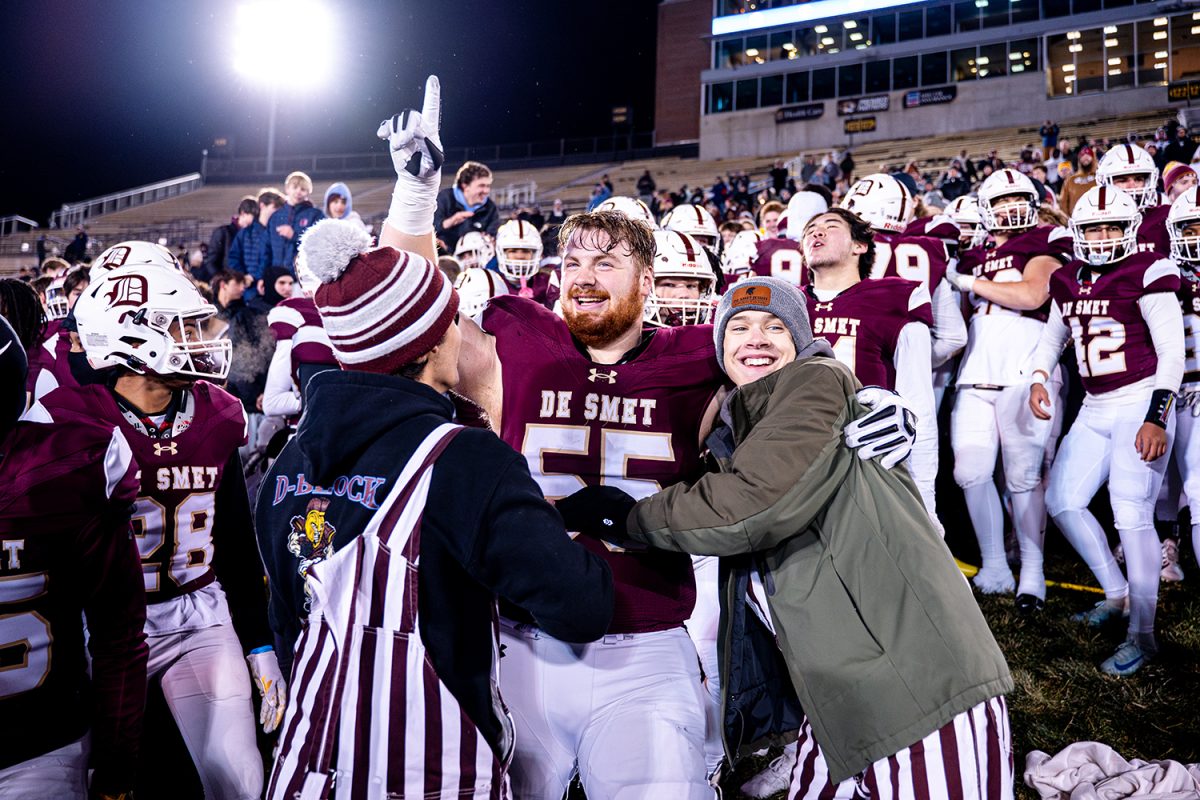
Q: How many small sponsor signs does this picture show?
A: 3